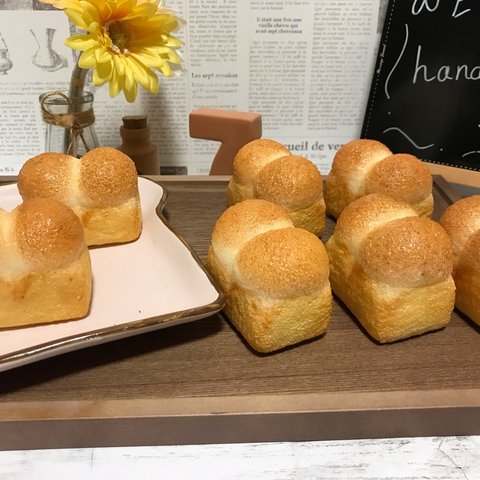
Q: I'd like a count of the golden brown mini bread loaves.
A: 7